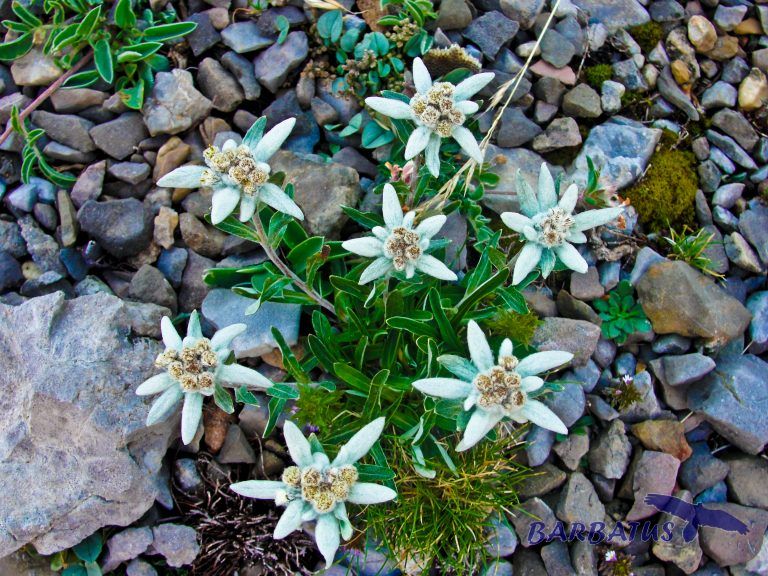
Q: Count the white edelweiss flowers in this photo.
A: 7